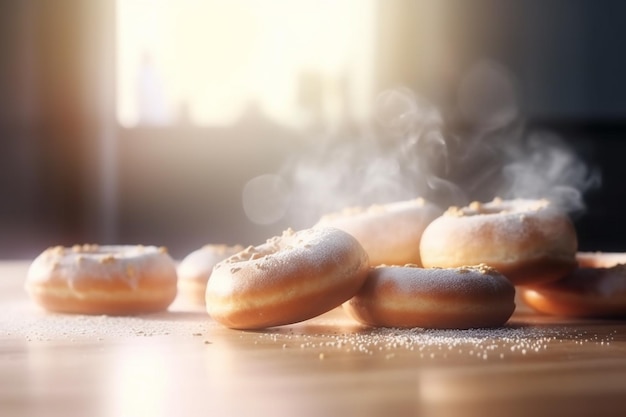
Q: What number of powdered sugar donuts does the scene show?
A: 7